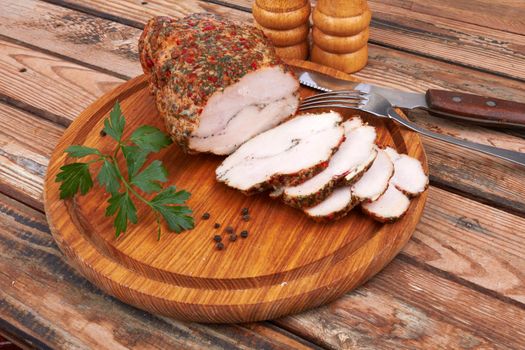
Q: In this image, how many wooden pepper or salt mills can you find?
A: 2